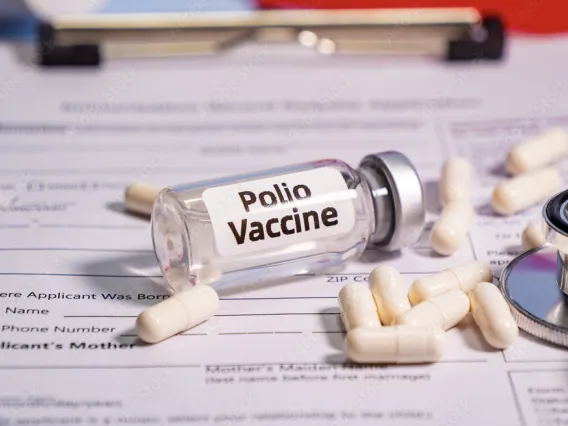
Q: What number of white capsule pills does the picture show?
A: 13